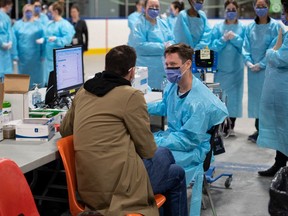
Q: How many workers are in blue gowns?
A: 12